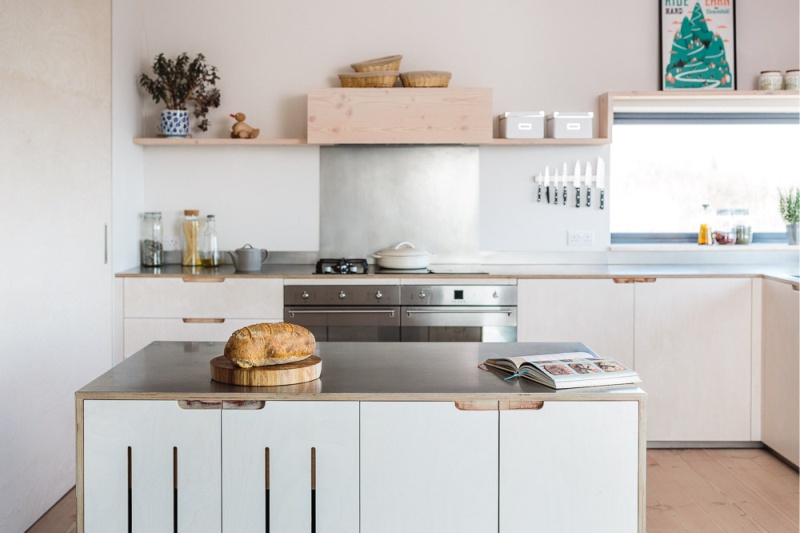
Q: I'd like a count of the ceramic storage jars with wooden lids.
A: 2